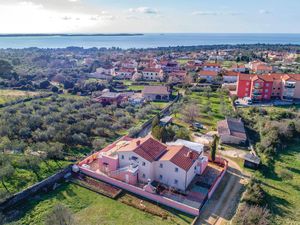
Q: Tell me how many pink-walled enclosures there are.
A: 1